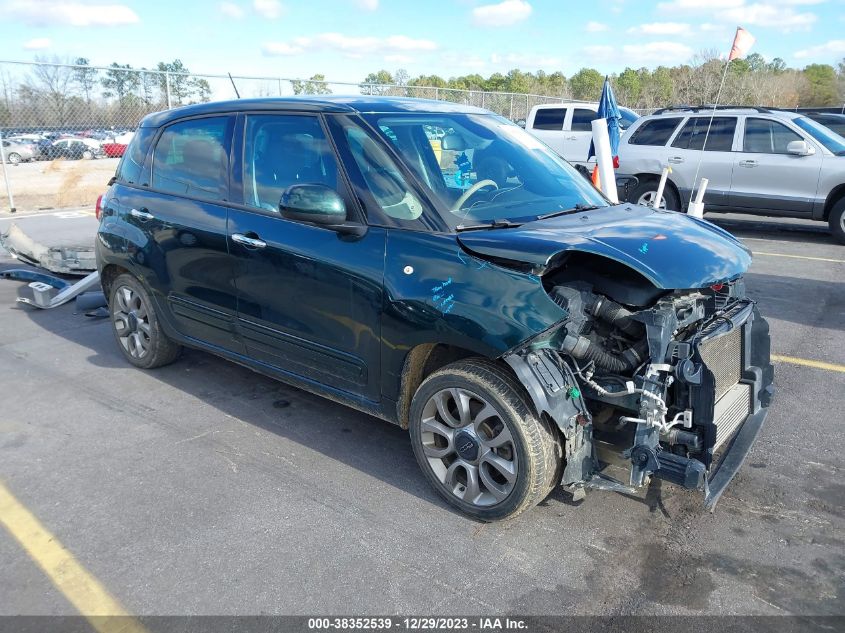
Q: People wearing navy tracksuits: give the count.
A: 0